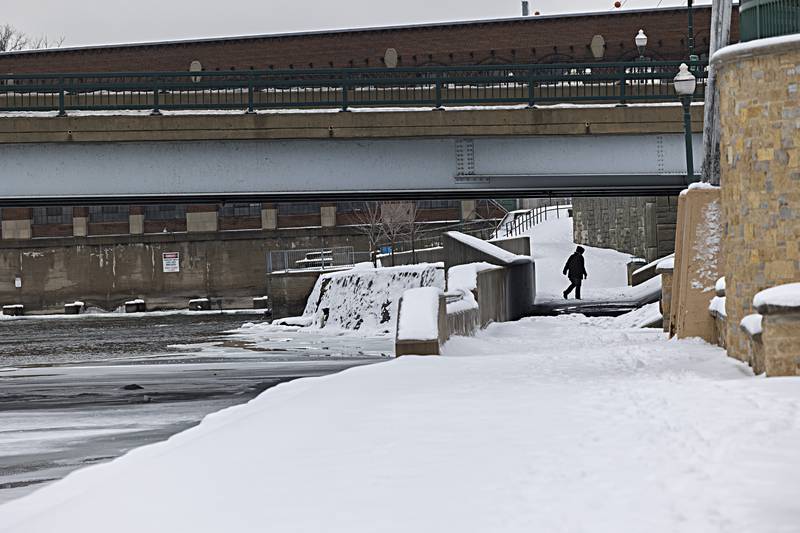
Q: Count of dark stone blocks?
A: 5